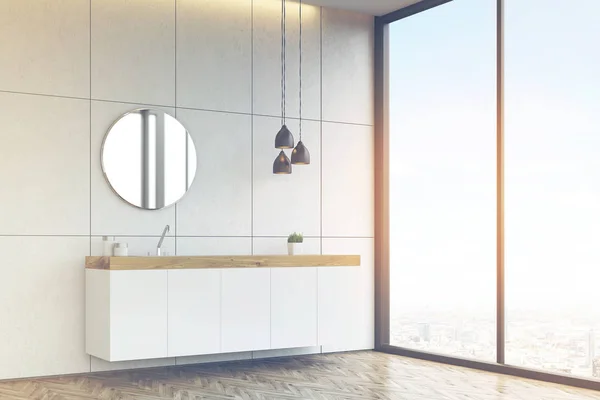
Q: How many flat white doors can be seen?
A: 5